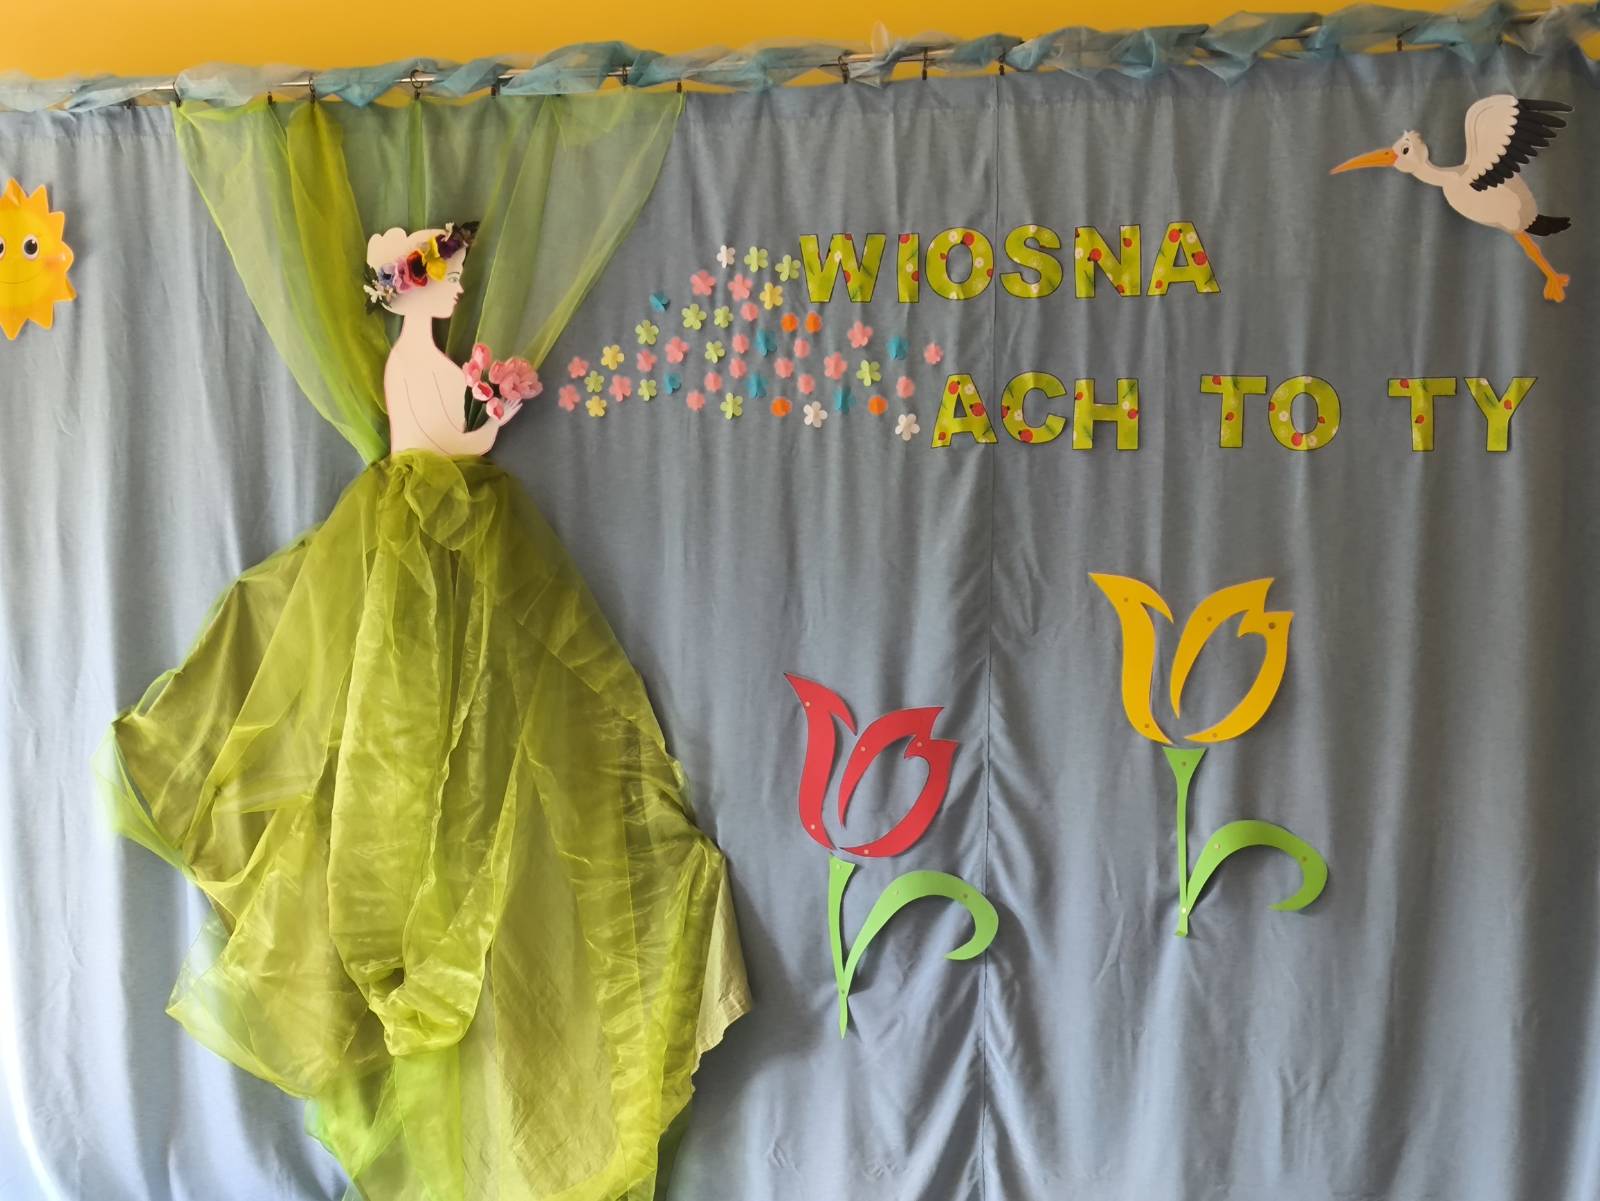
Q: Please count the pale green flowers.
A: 10